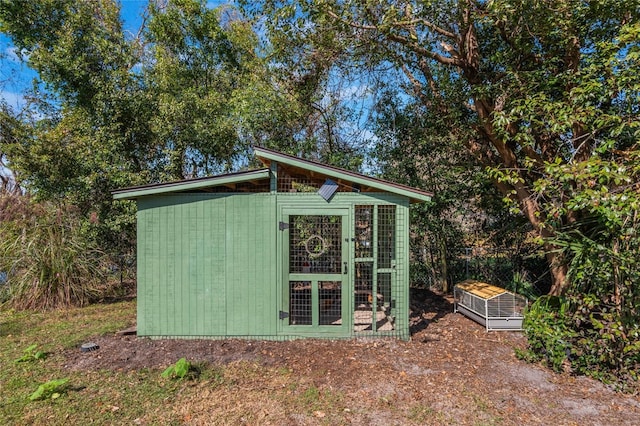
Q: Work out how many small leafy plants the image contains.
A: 3